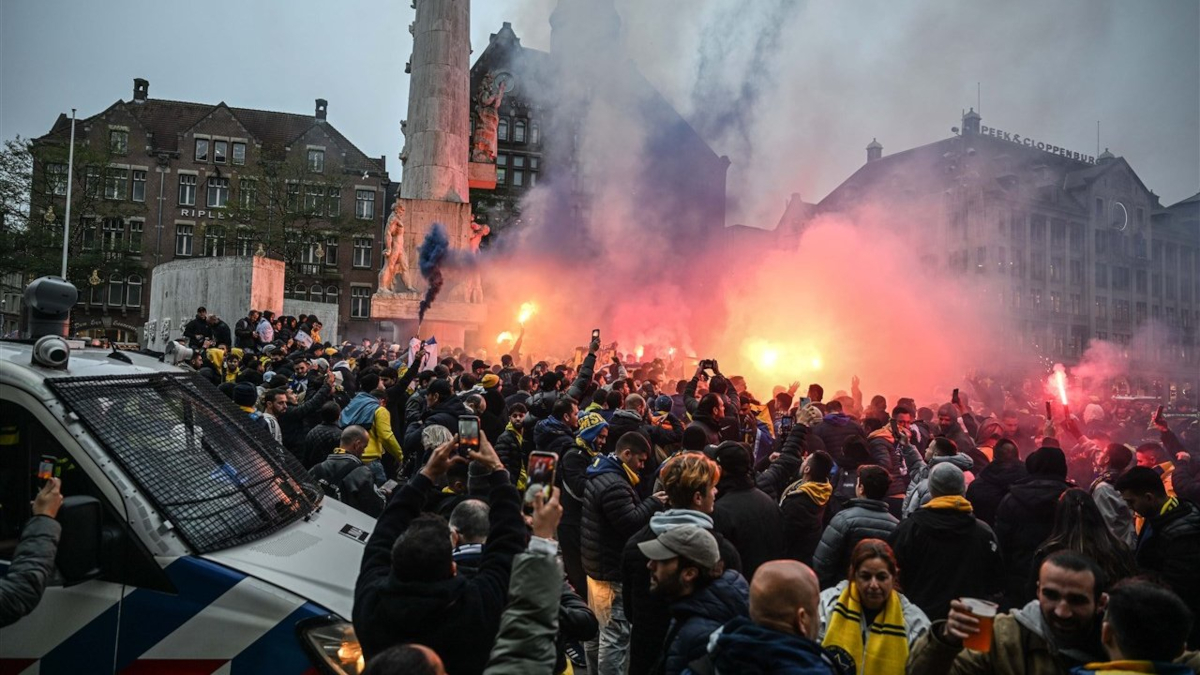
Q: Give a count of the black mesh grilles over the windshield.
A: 1